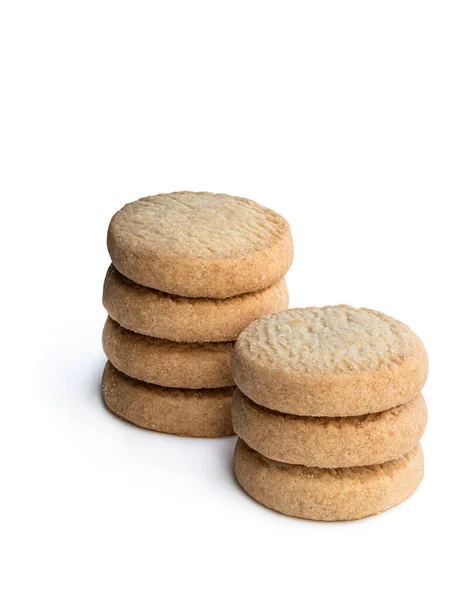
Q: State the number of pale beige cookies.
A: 7